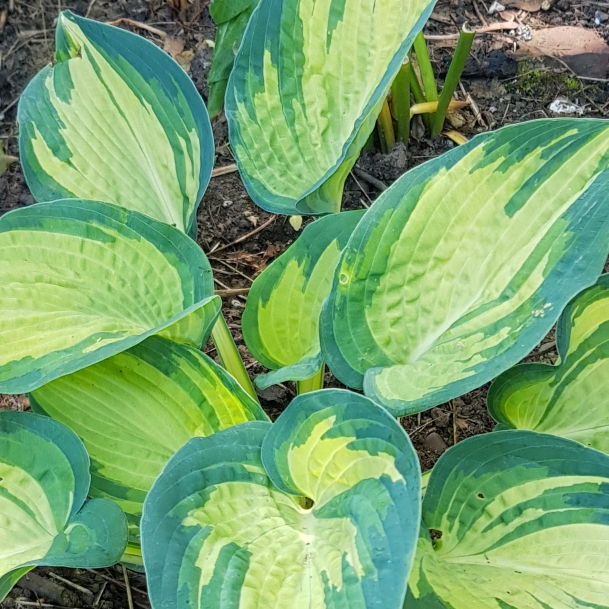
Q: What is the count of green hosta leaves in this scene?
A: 10